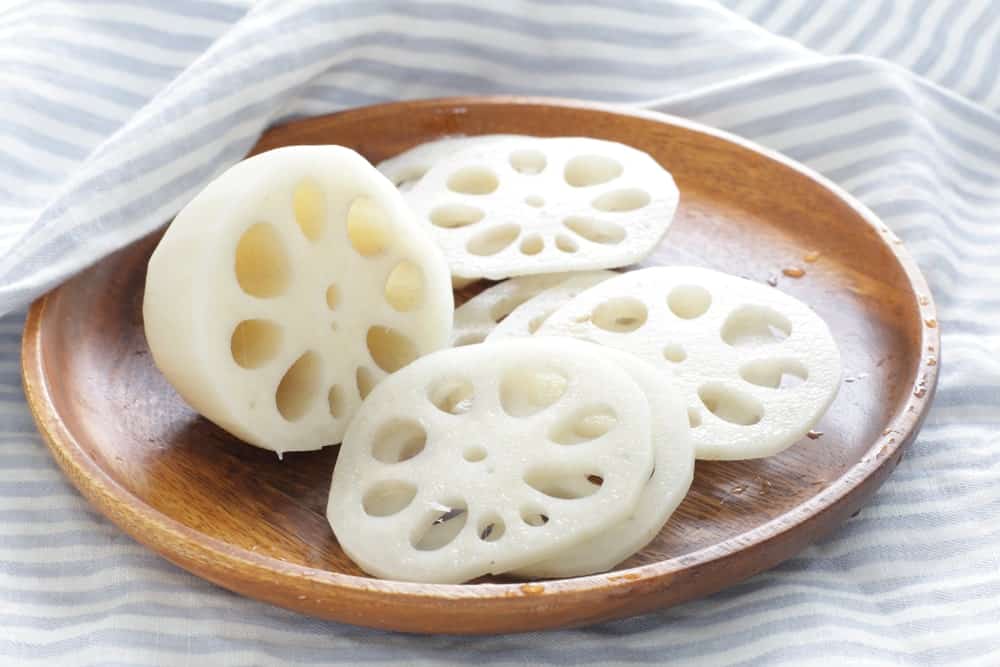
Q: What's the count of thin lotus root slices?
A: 7